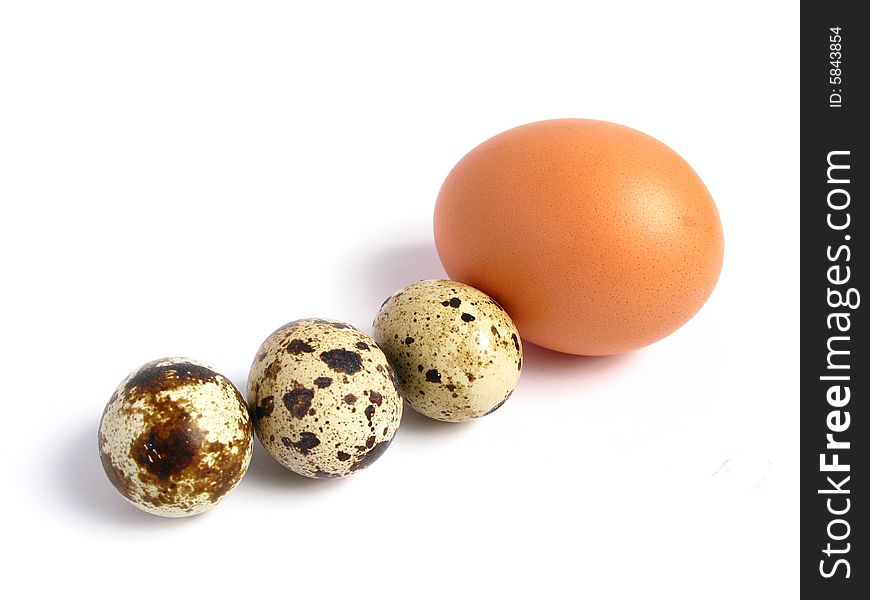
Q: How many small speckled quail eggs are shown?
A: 3